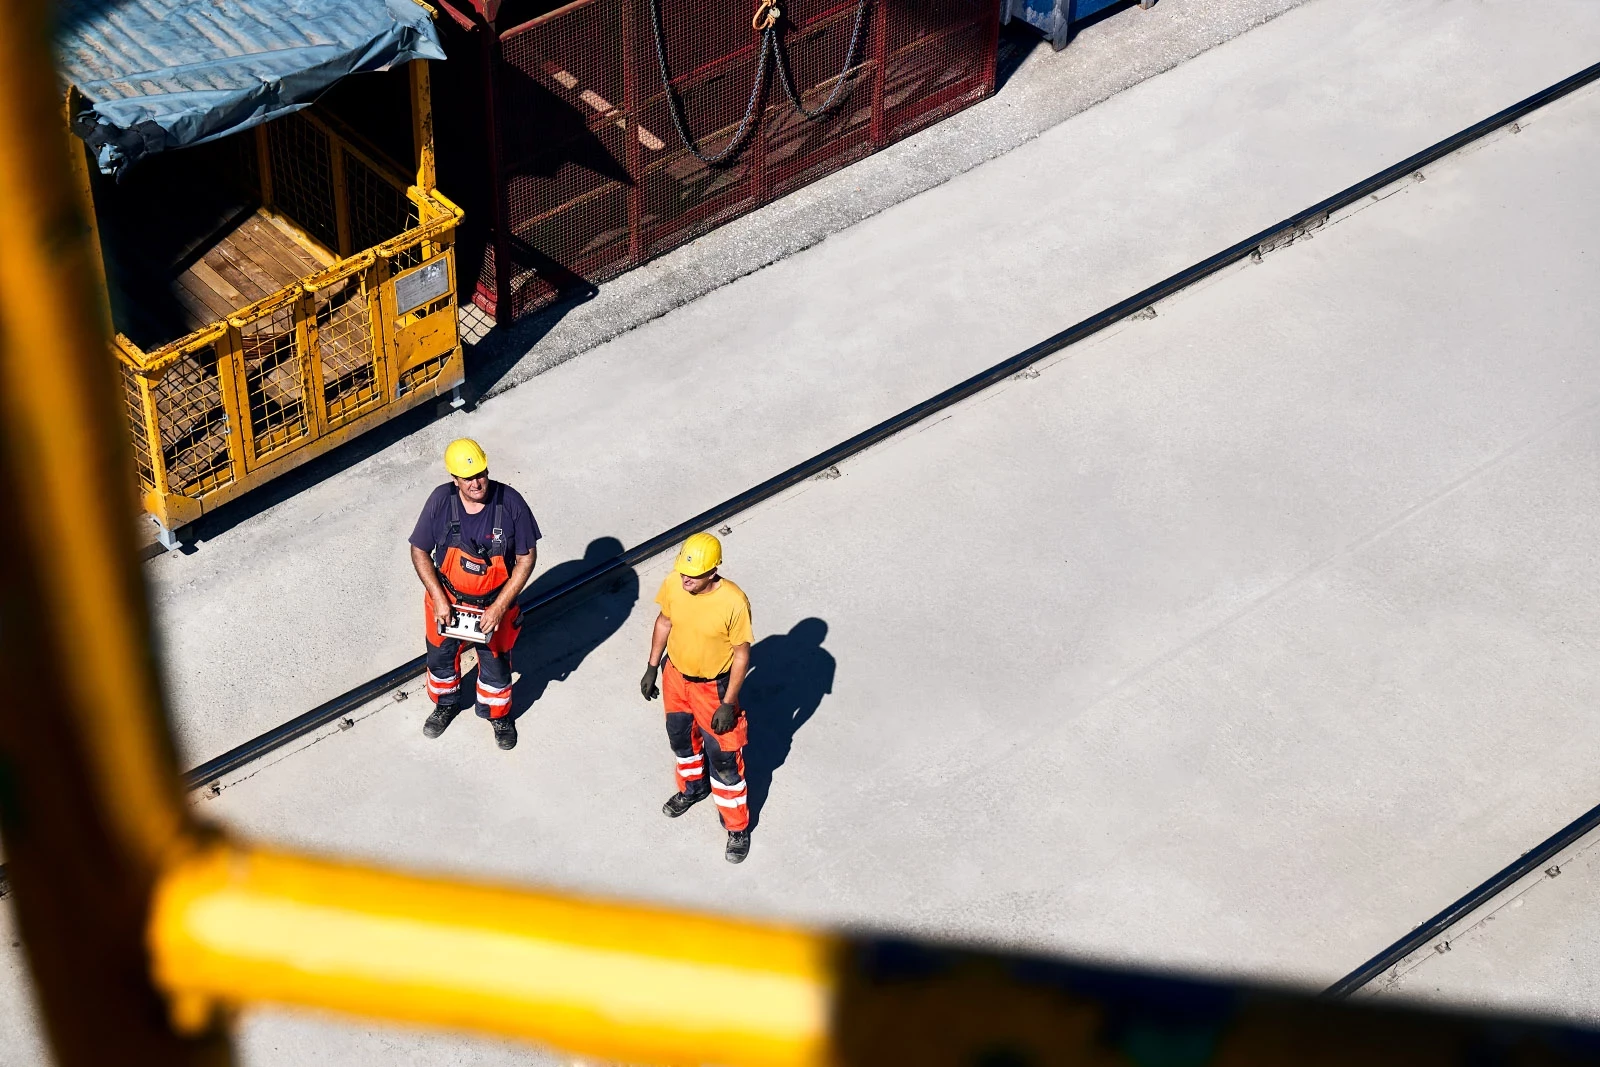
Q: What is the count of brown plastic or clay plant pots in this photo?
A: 0